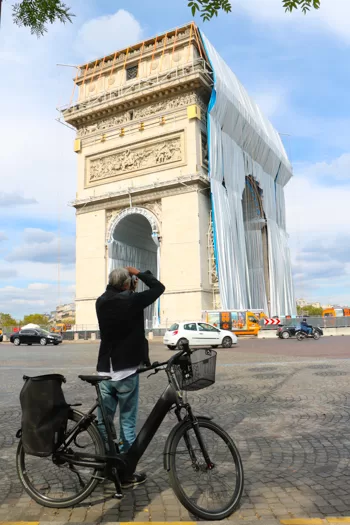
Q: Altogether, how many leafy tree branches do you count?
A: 3